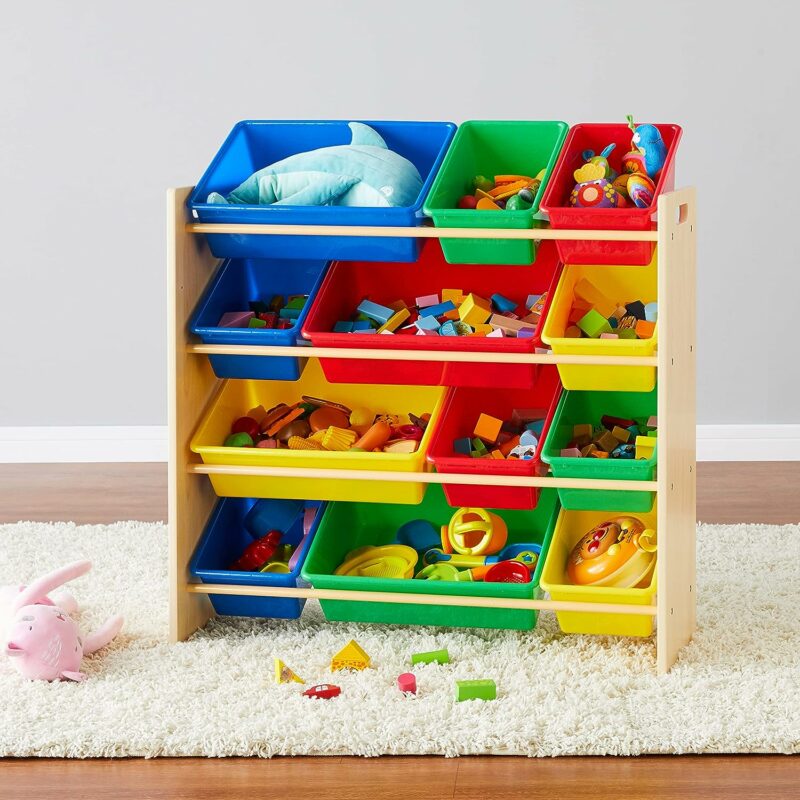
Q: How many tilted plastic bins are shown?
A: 12